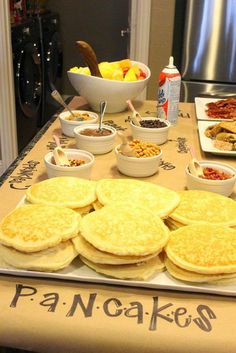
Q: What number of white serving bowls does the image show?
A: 7